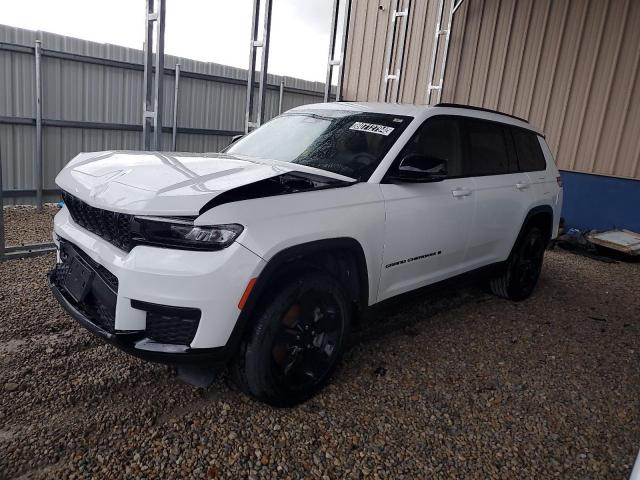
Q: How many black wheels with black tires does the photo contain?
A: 2